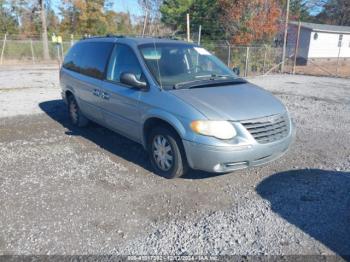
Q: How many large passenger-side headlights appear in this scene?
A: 1